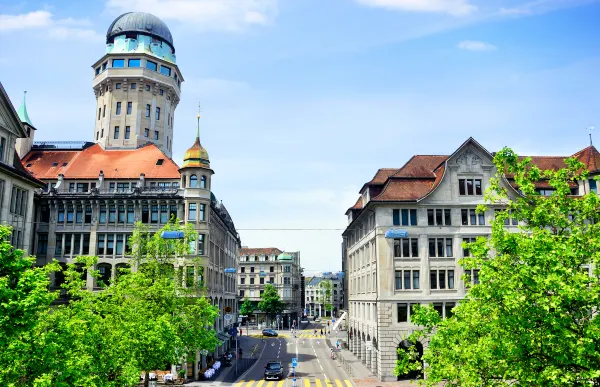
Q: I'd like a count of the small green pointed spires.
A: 1